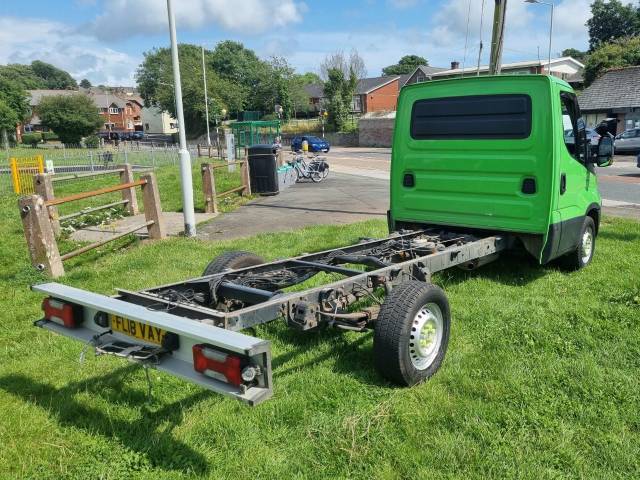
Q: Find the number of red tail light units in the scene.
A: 2